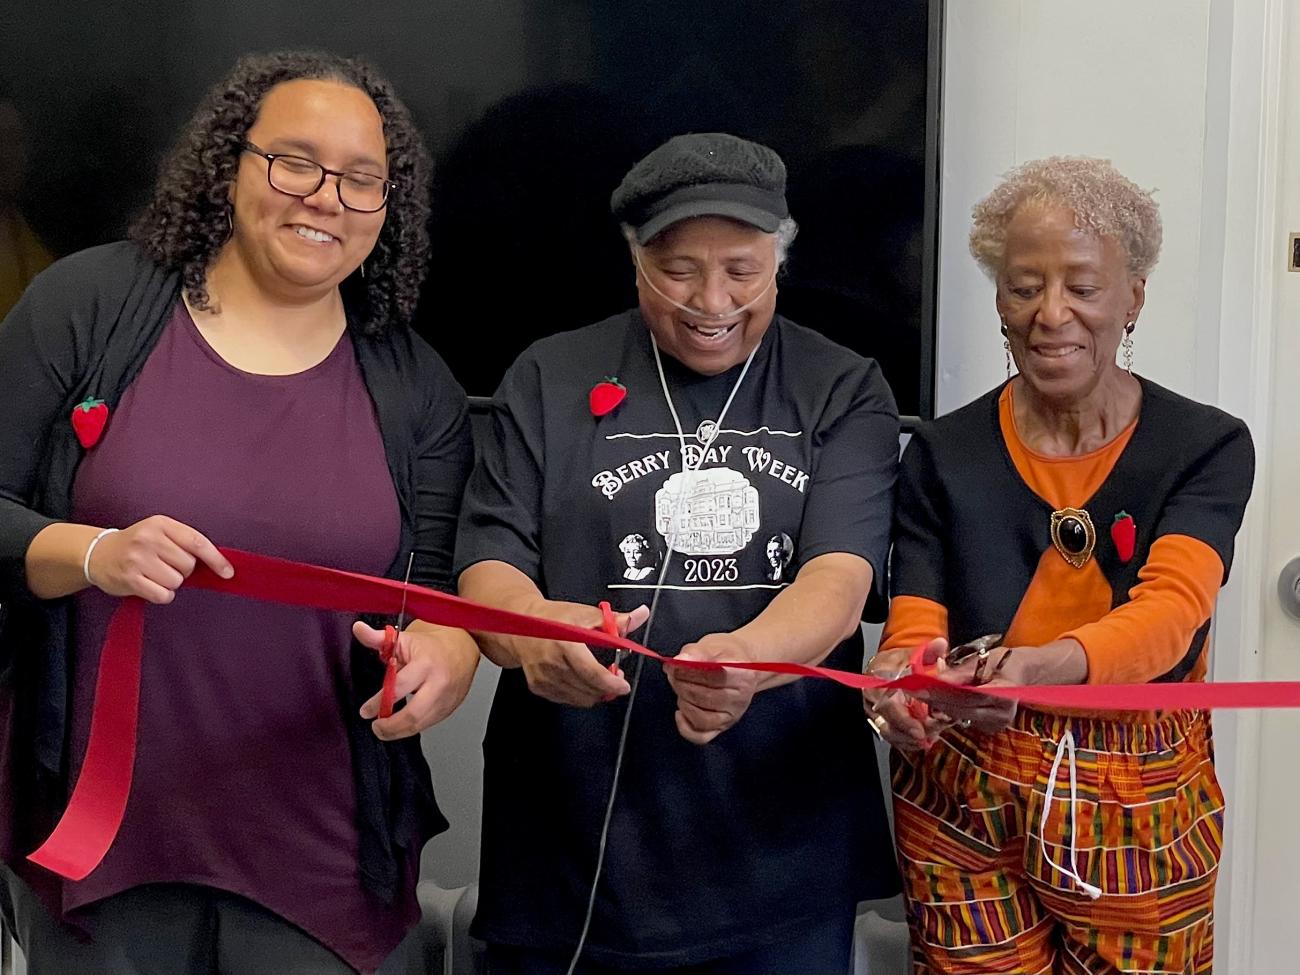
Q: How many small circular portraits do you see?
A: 2